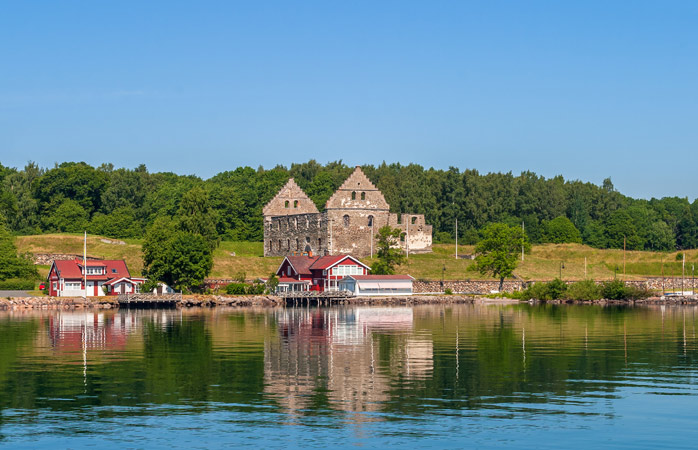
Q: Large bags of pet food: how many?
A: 0